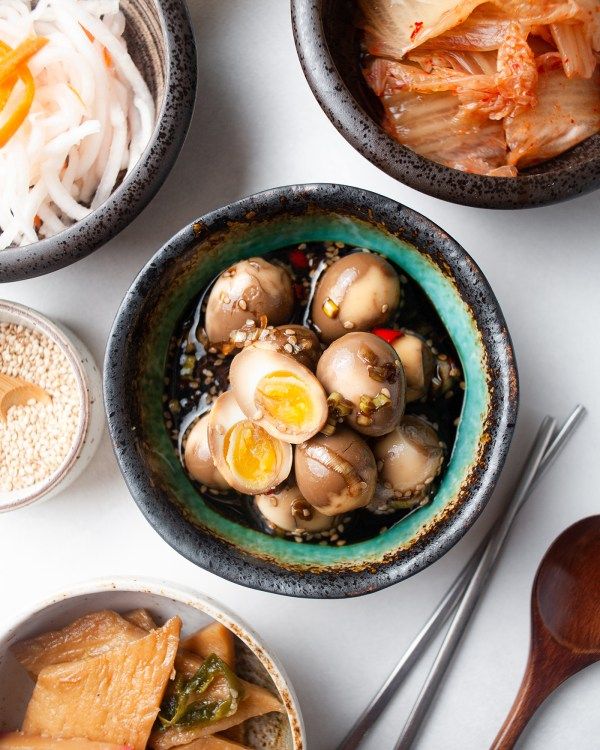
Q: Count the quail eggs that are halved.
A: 2